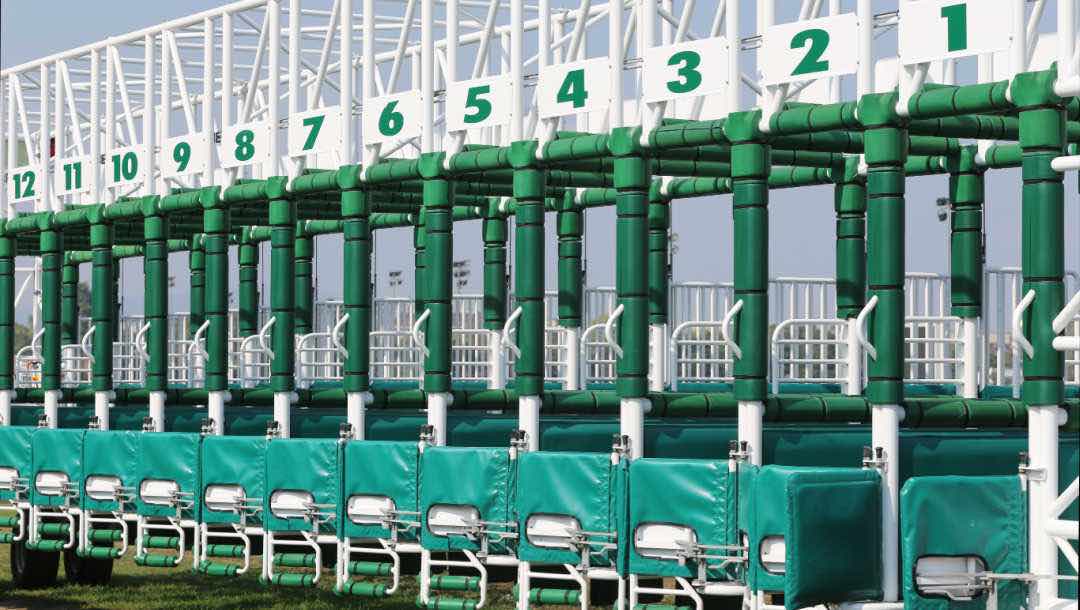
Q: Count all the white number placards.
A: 12